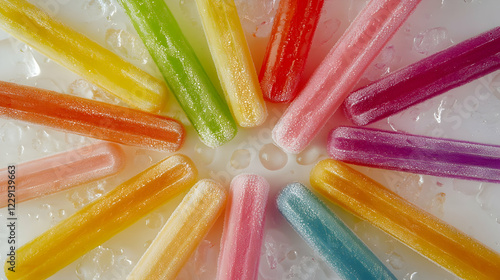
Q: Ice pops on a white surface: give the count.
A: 14